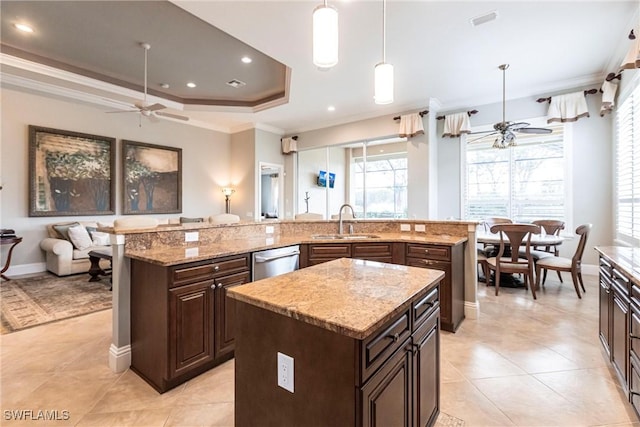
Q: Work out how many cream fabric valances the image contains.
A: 6